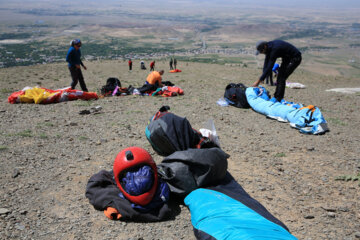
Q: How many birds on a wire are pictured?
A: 0